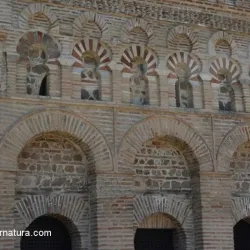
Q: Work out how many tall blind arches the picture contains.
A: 3